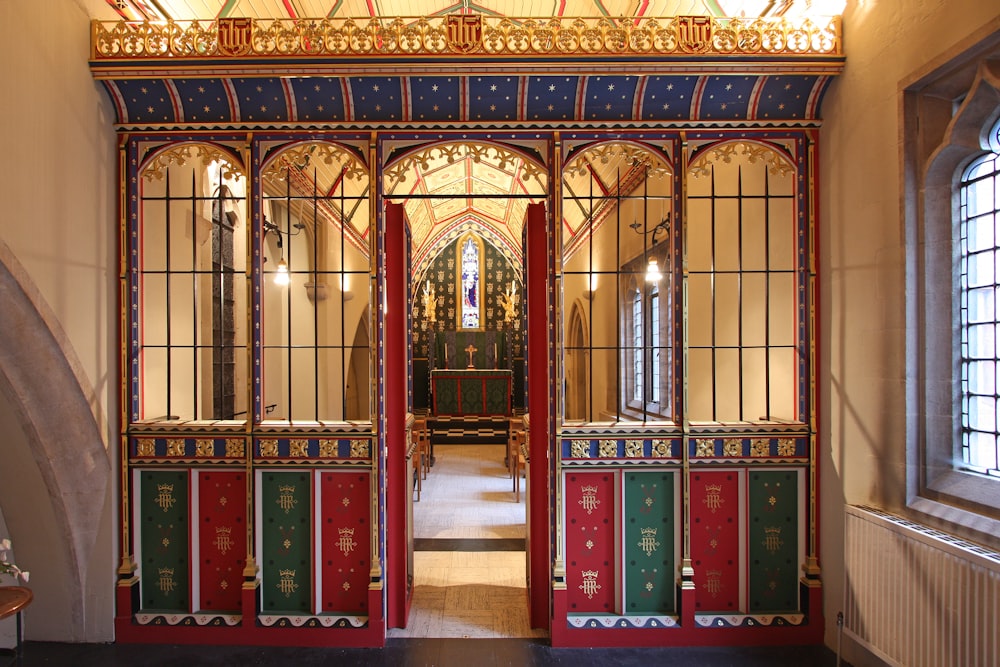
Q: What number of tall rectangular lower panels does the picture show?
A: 8